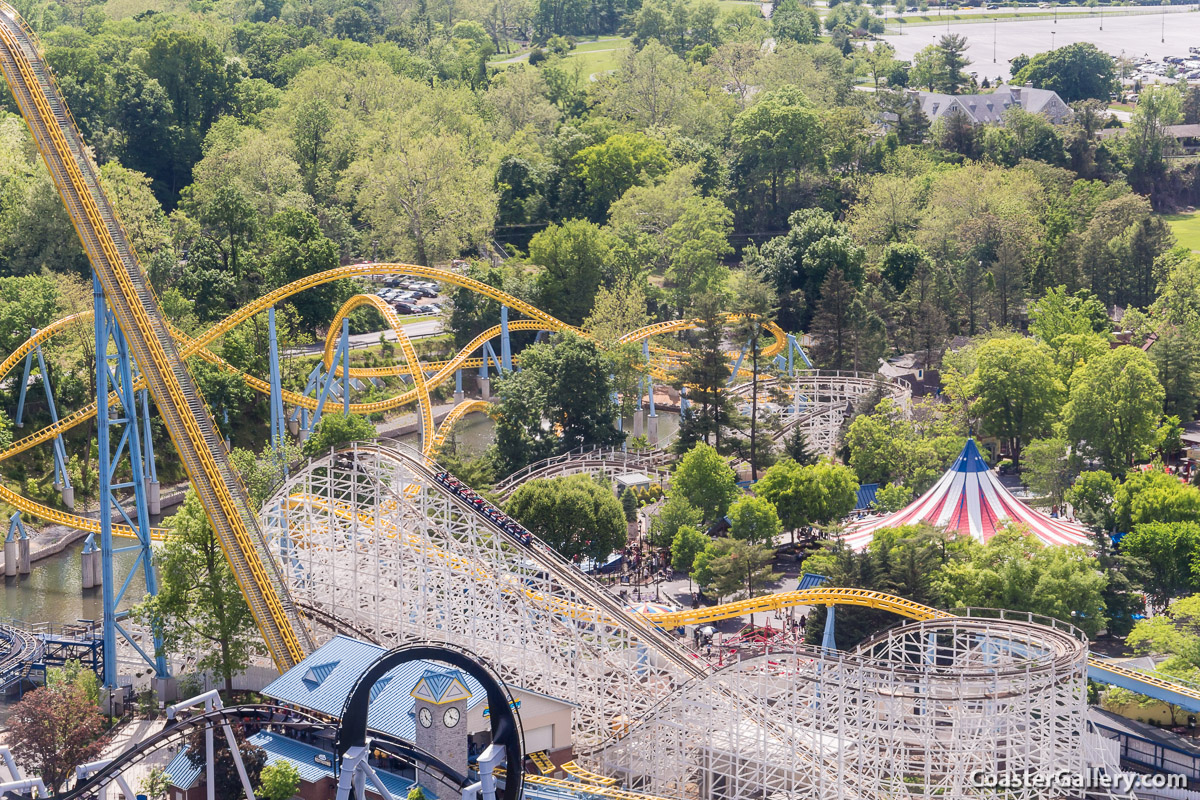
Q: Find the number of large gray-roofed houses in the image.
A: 1